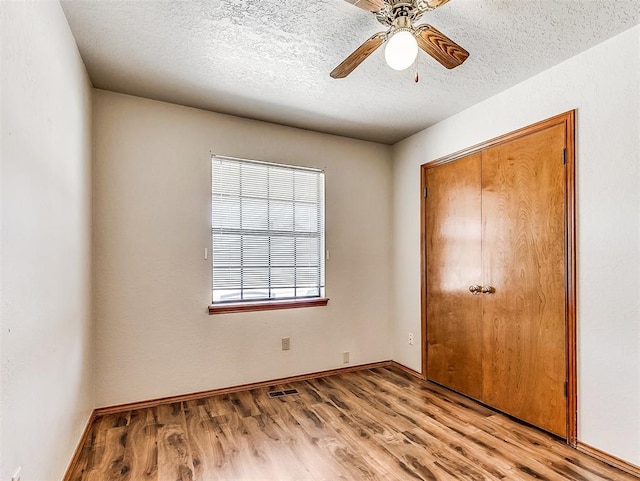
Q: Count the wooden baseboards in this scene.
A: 4